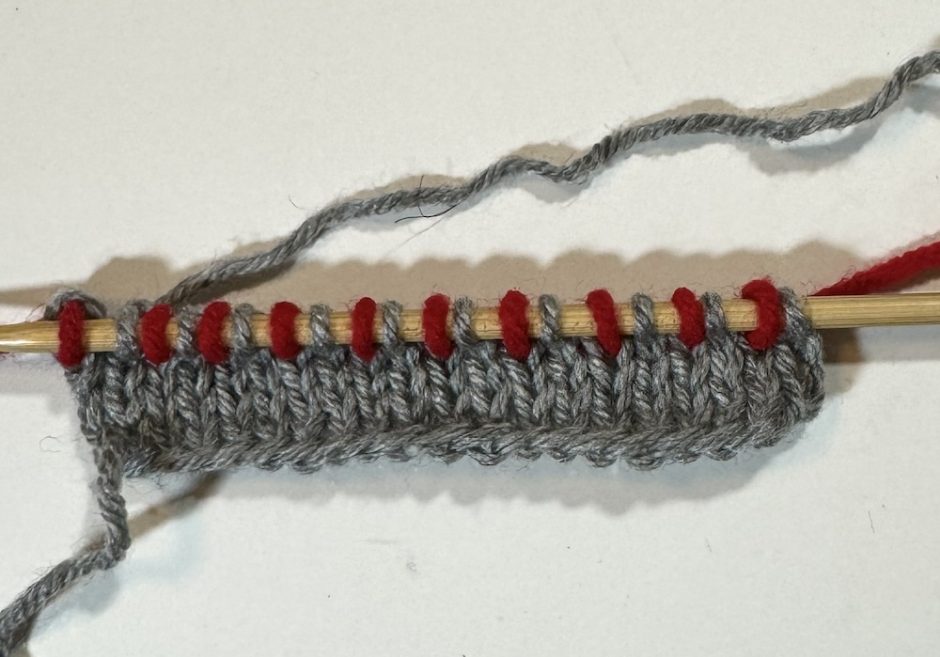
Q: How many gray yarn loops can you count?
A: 10